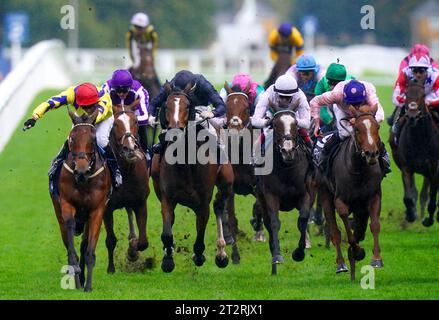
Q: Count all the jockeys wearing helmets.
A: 12